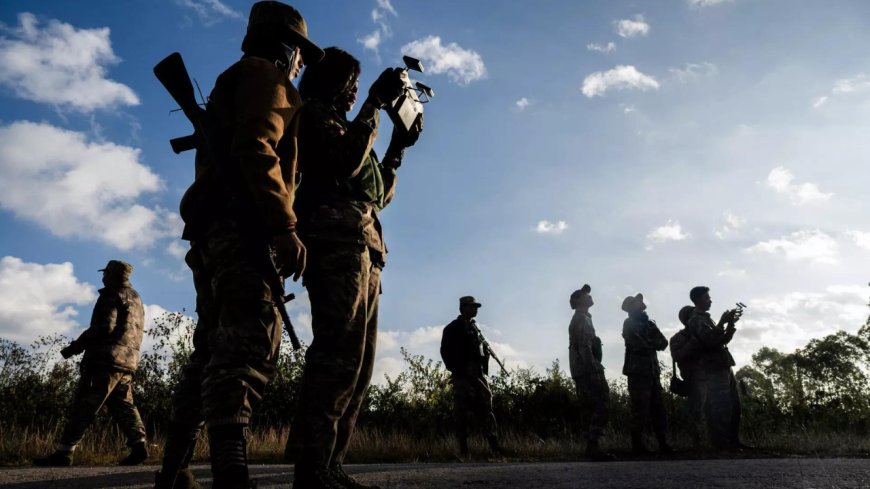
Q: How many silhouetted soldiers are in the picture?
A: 8